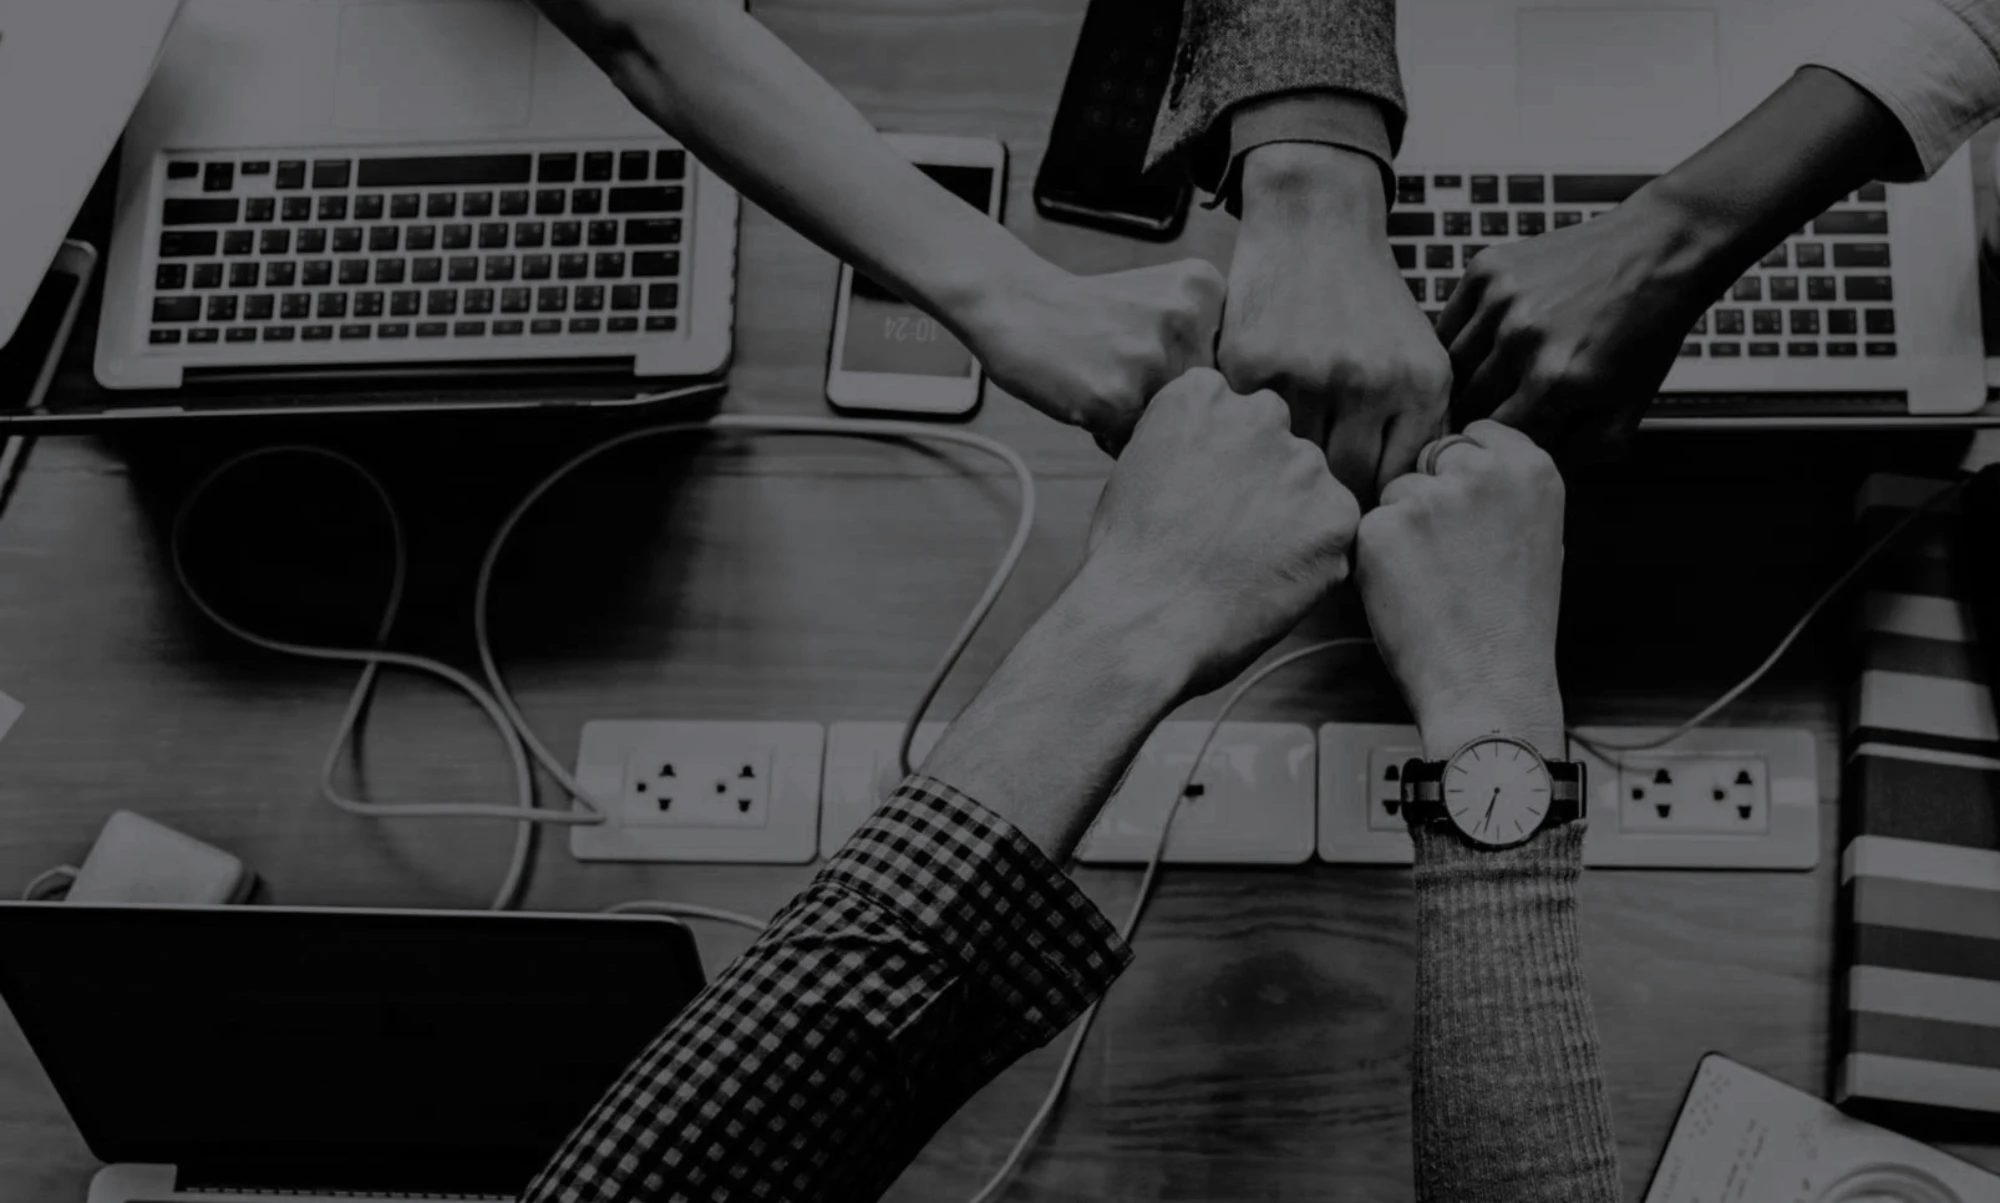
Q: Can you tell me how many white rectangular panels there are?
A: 5